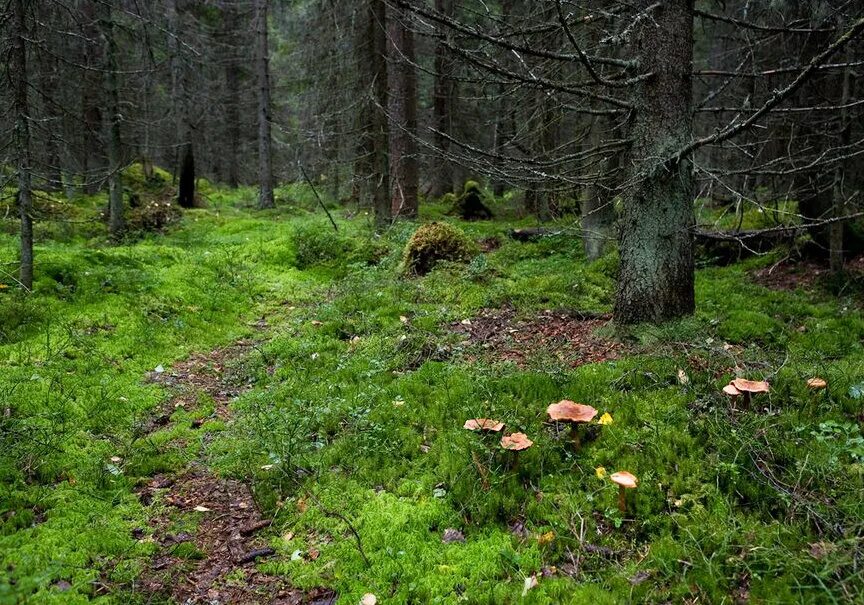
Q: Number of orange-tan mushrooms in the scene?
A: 7